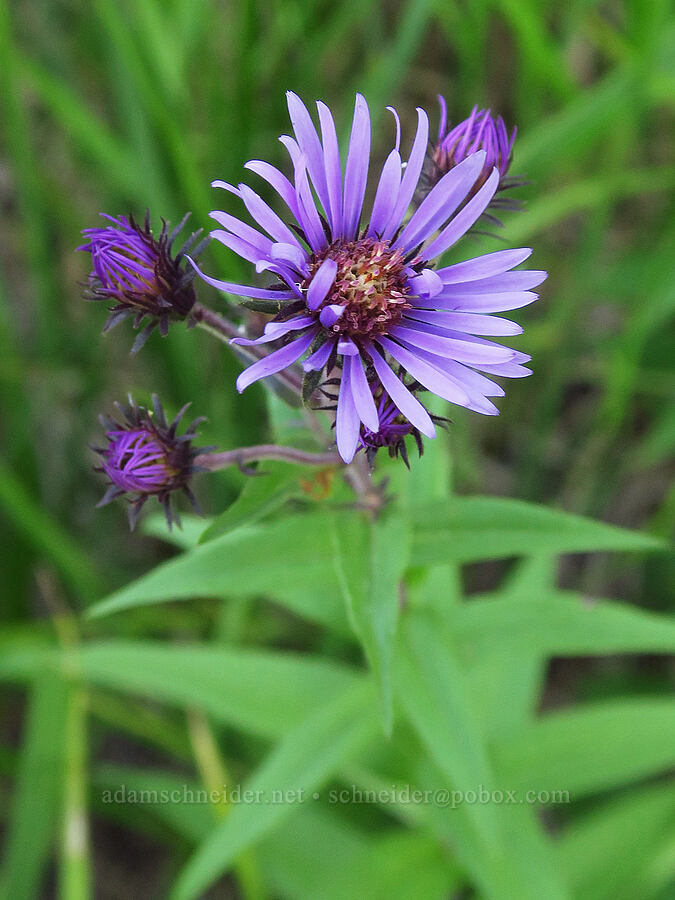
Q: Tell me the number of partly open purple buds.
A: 4